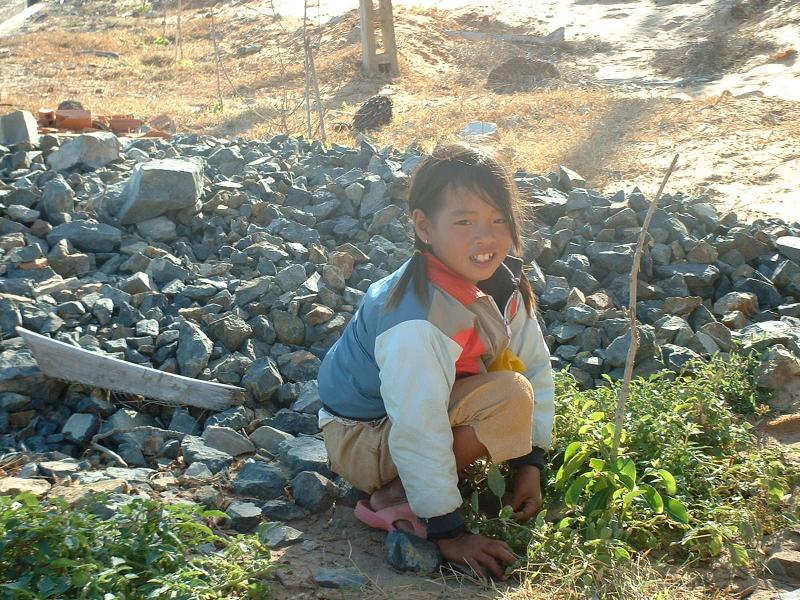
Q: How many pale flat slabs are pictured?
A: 1